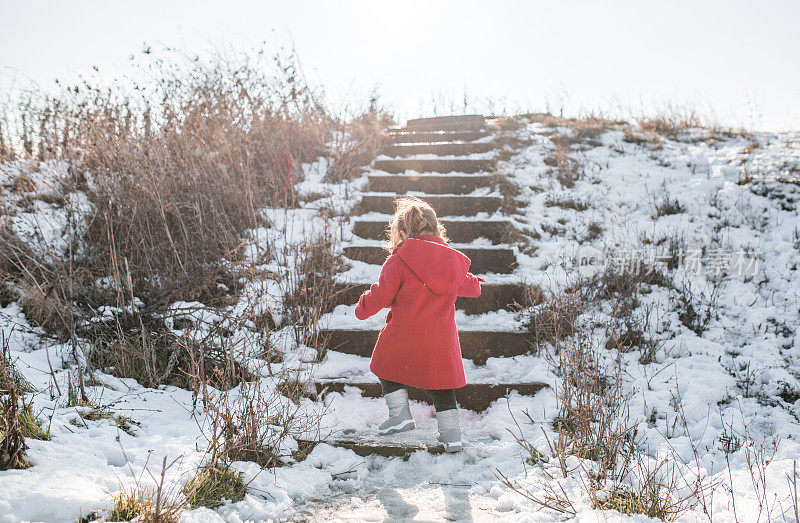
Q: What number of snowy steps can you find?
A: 12